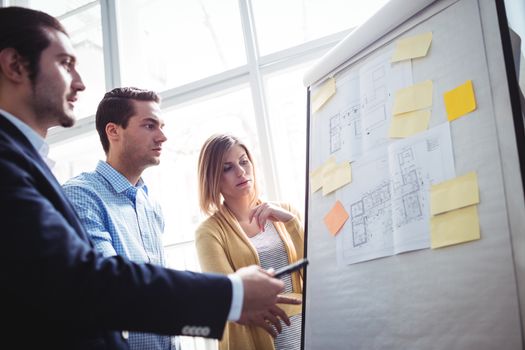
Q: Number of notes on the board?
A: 10